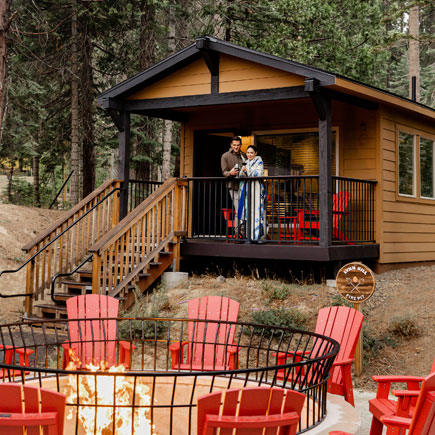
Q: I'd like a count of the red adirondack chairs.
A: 10